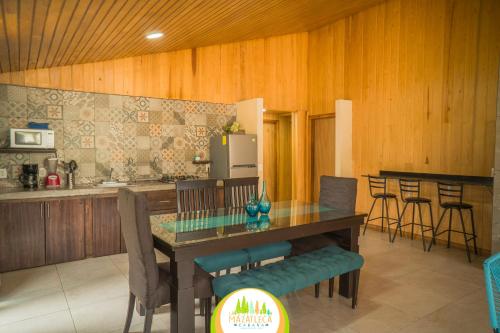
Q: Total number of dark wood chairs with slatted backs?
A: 2